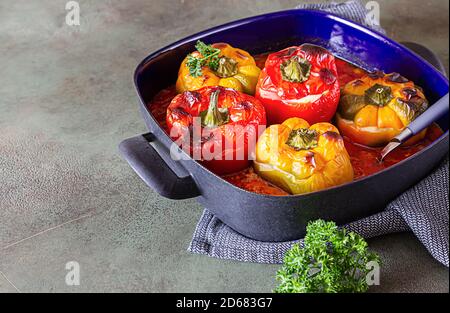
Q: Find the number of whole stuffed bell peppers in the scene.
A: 5